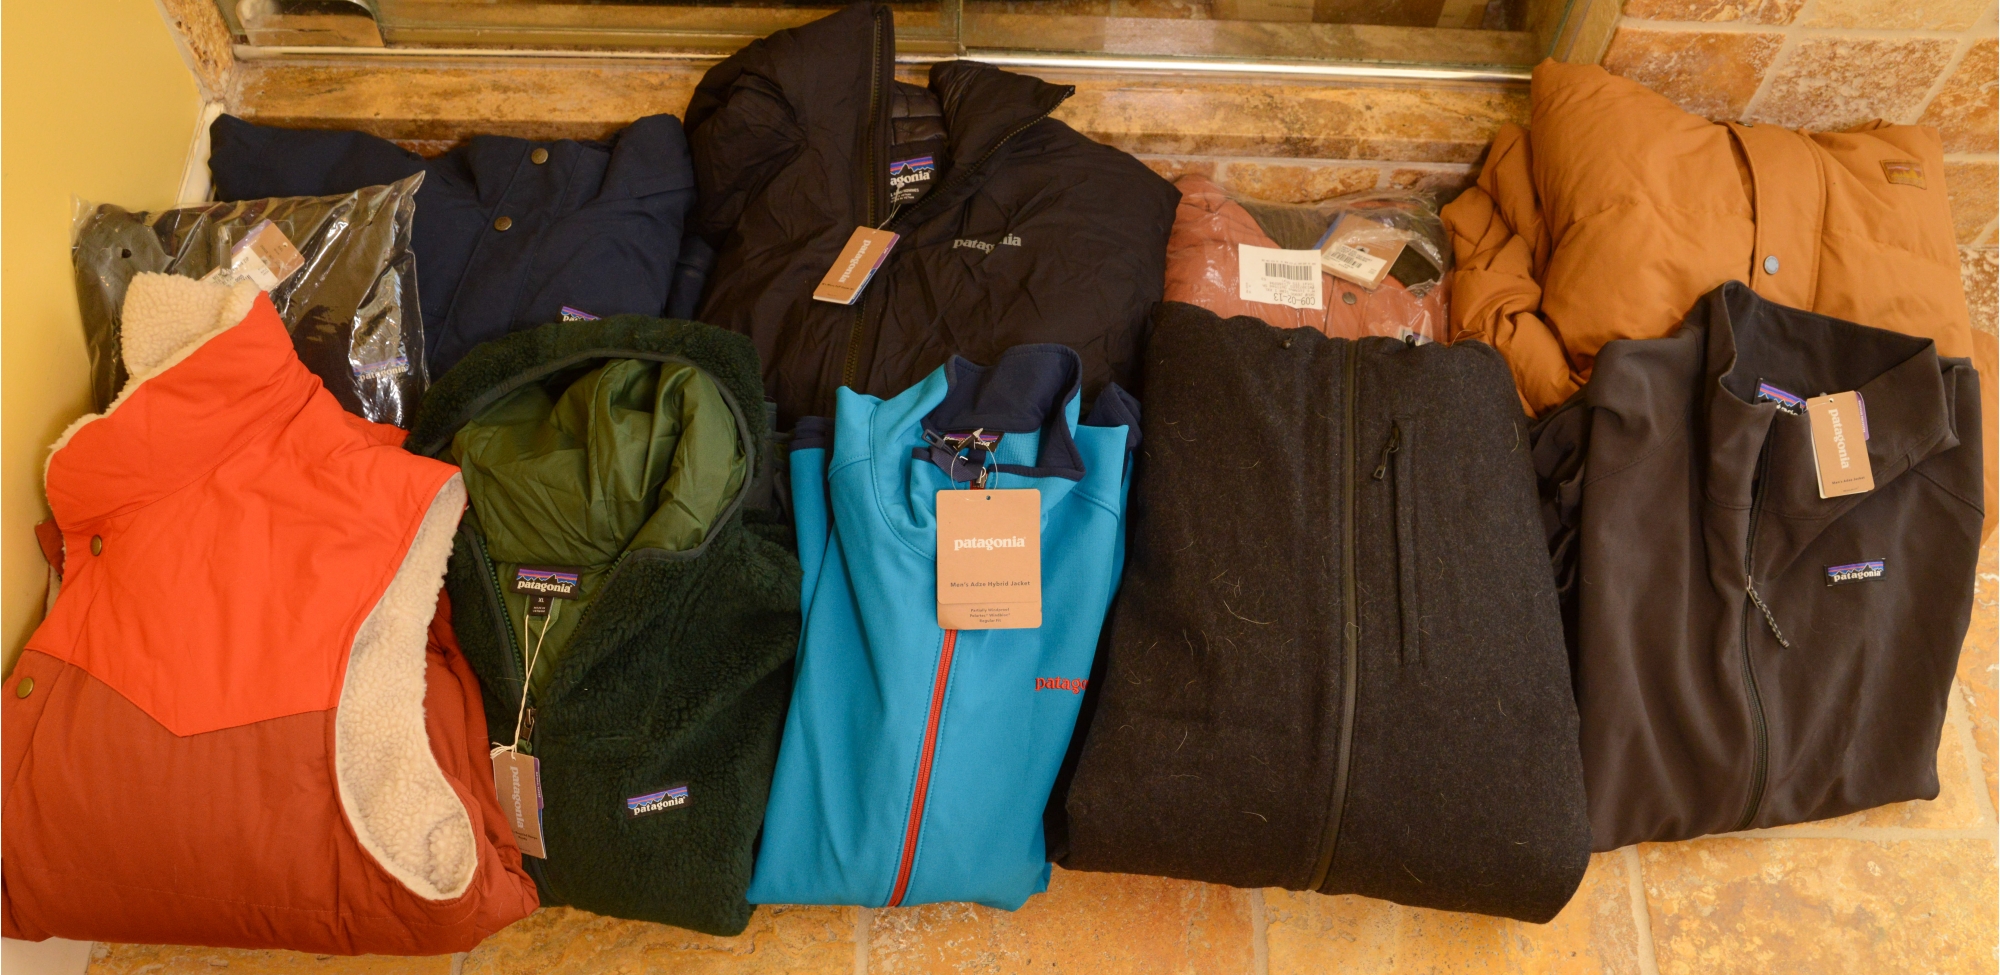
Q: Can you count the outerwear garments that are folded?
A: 10